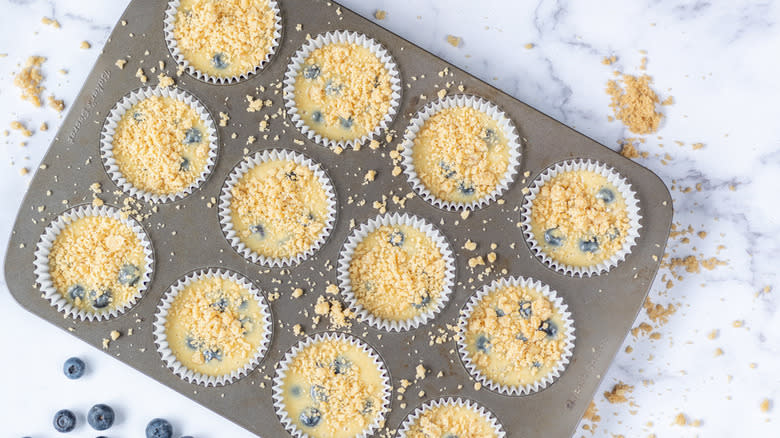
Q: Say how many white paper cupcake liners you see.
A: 12